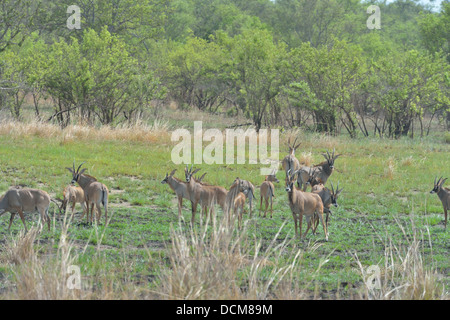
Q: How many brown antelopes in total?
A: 15